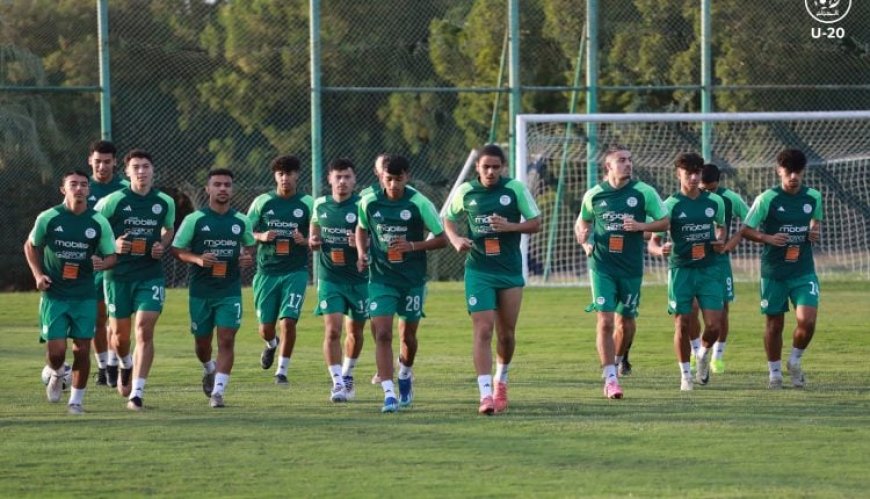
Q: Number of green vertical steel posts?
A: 5